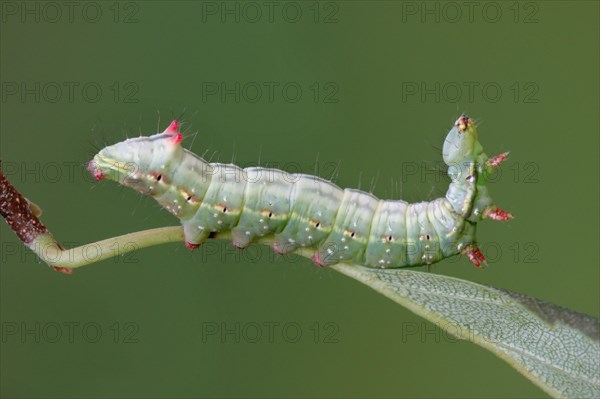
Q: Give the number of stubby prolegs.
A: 4